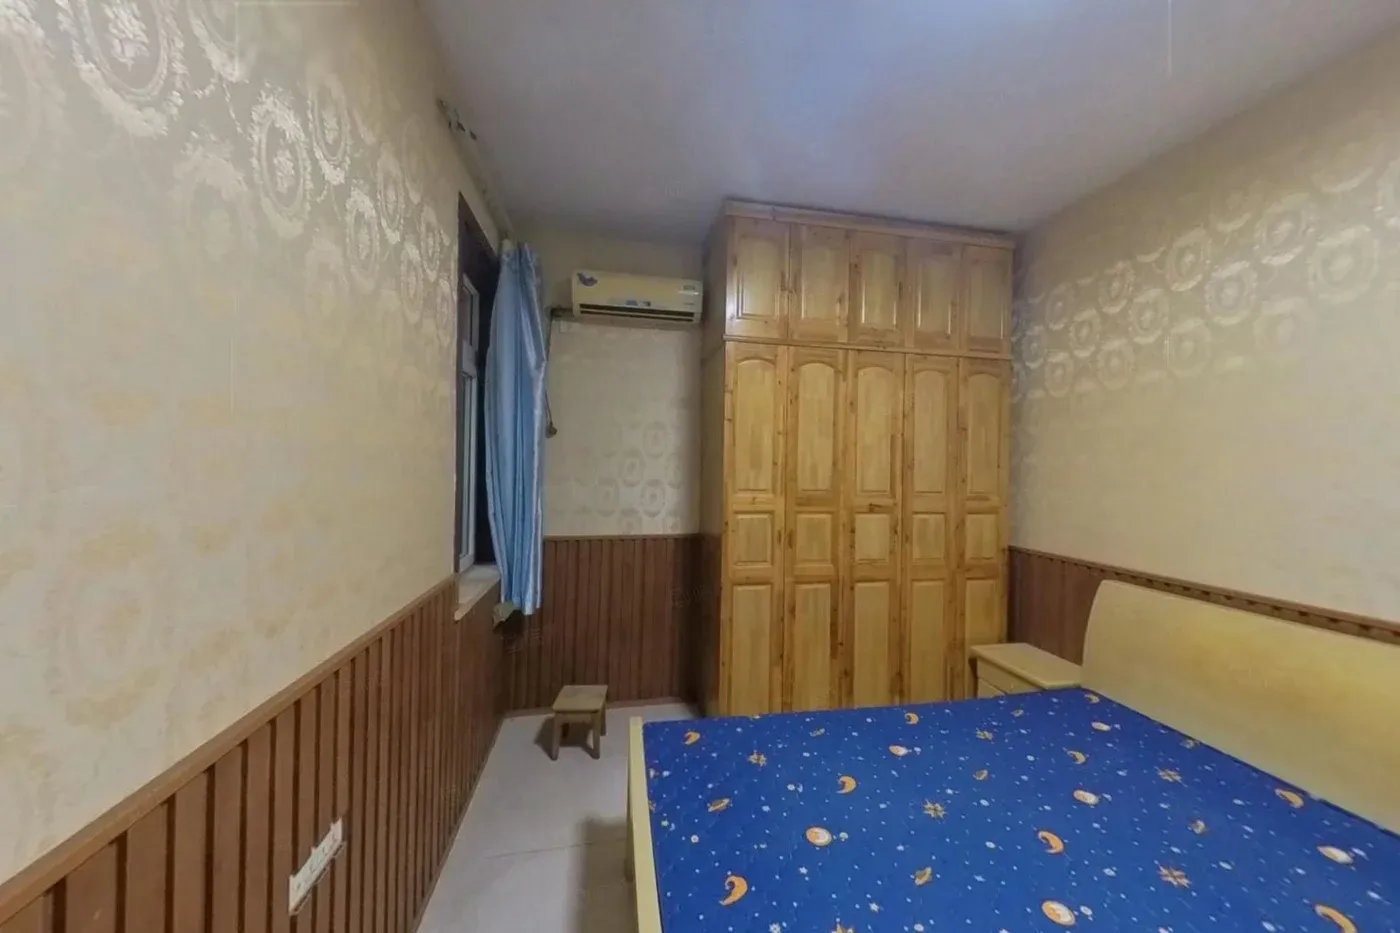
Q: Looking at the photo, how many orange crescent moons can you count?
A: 9